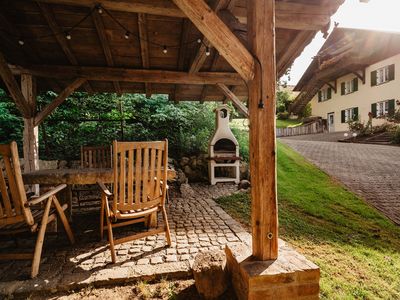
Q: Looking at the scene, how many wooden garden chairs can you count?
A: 3